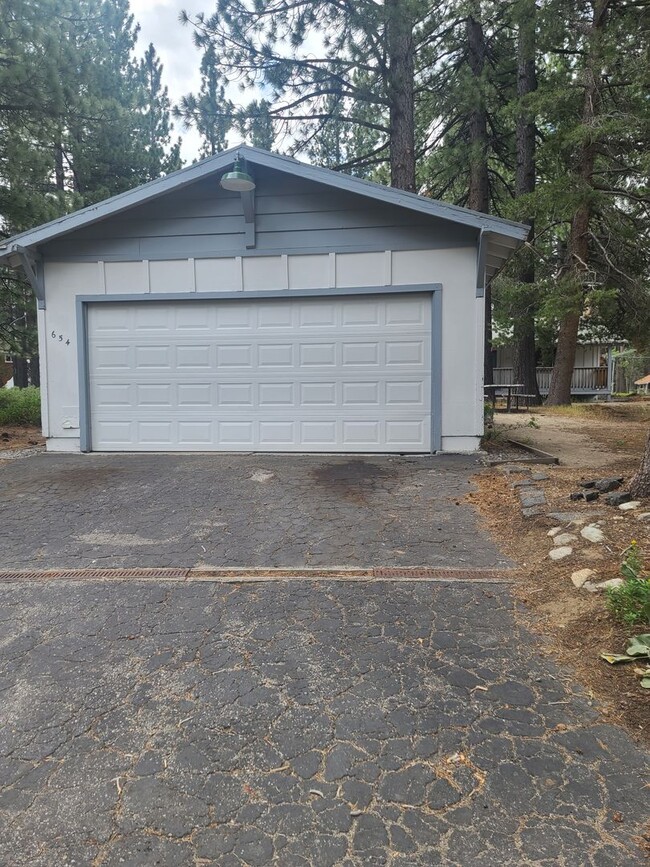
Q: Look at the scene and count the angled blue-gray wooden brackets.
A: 3